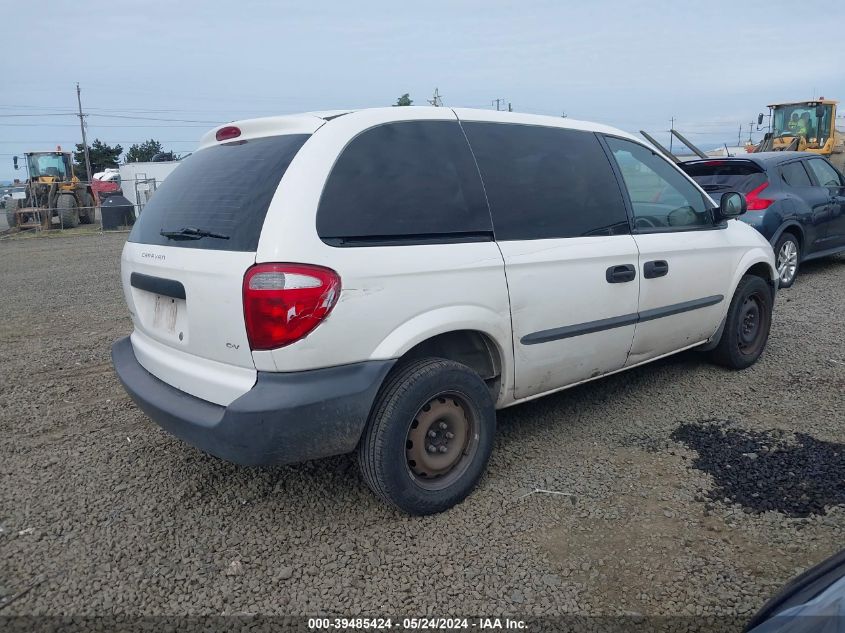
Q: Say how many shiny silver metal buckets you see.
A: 0